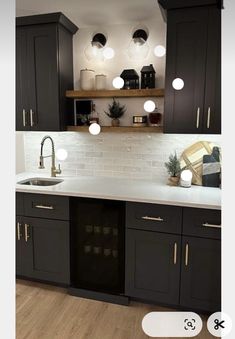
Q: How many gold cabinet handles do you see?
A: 11